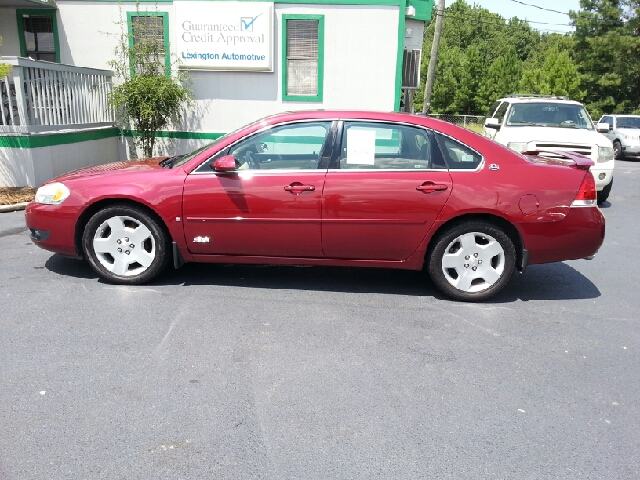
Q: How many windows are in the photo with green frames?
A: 3